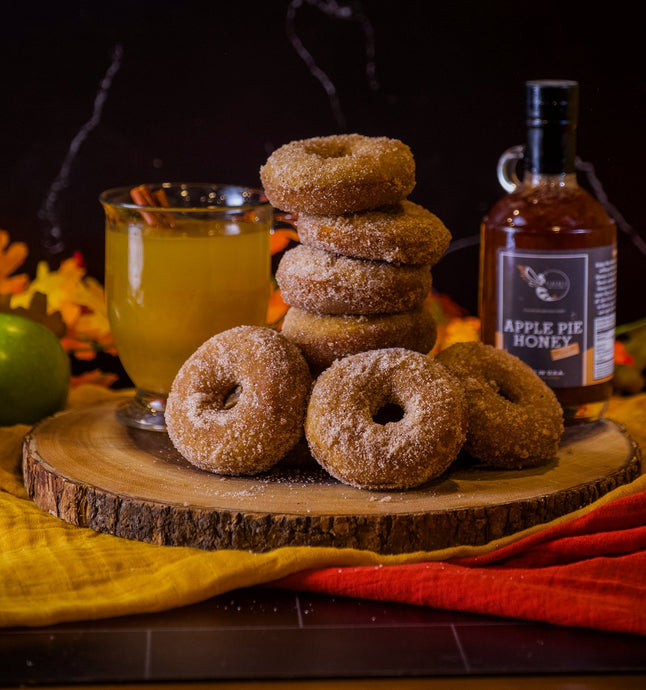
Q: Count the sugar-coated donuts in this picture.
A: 7